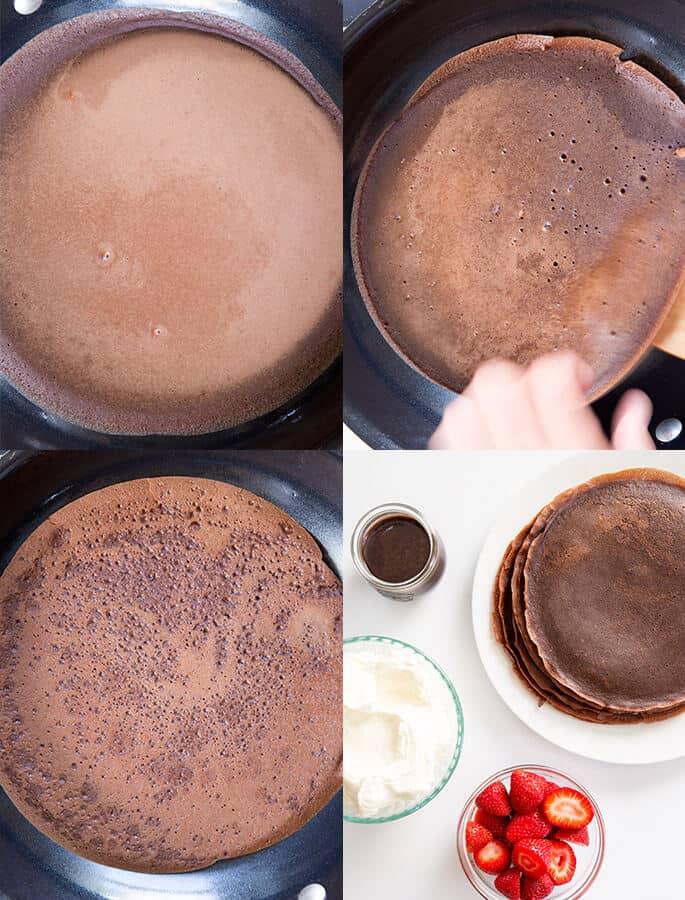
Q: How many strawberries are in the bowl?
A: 13